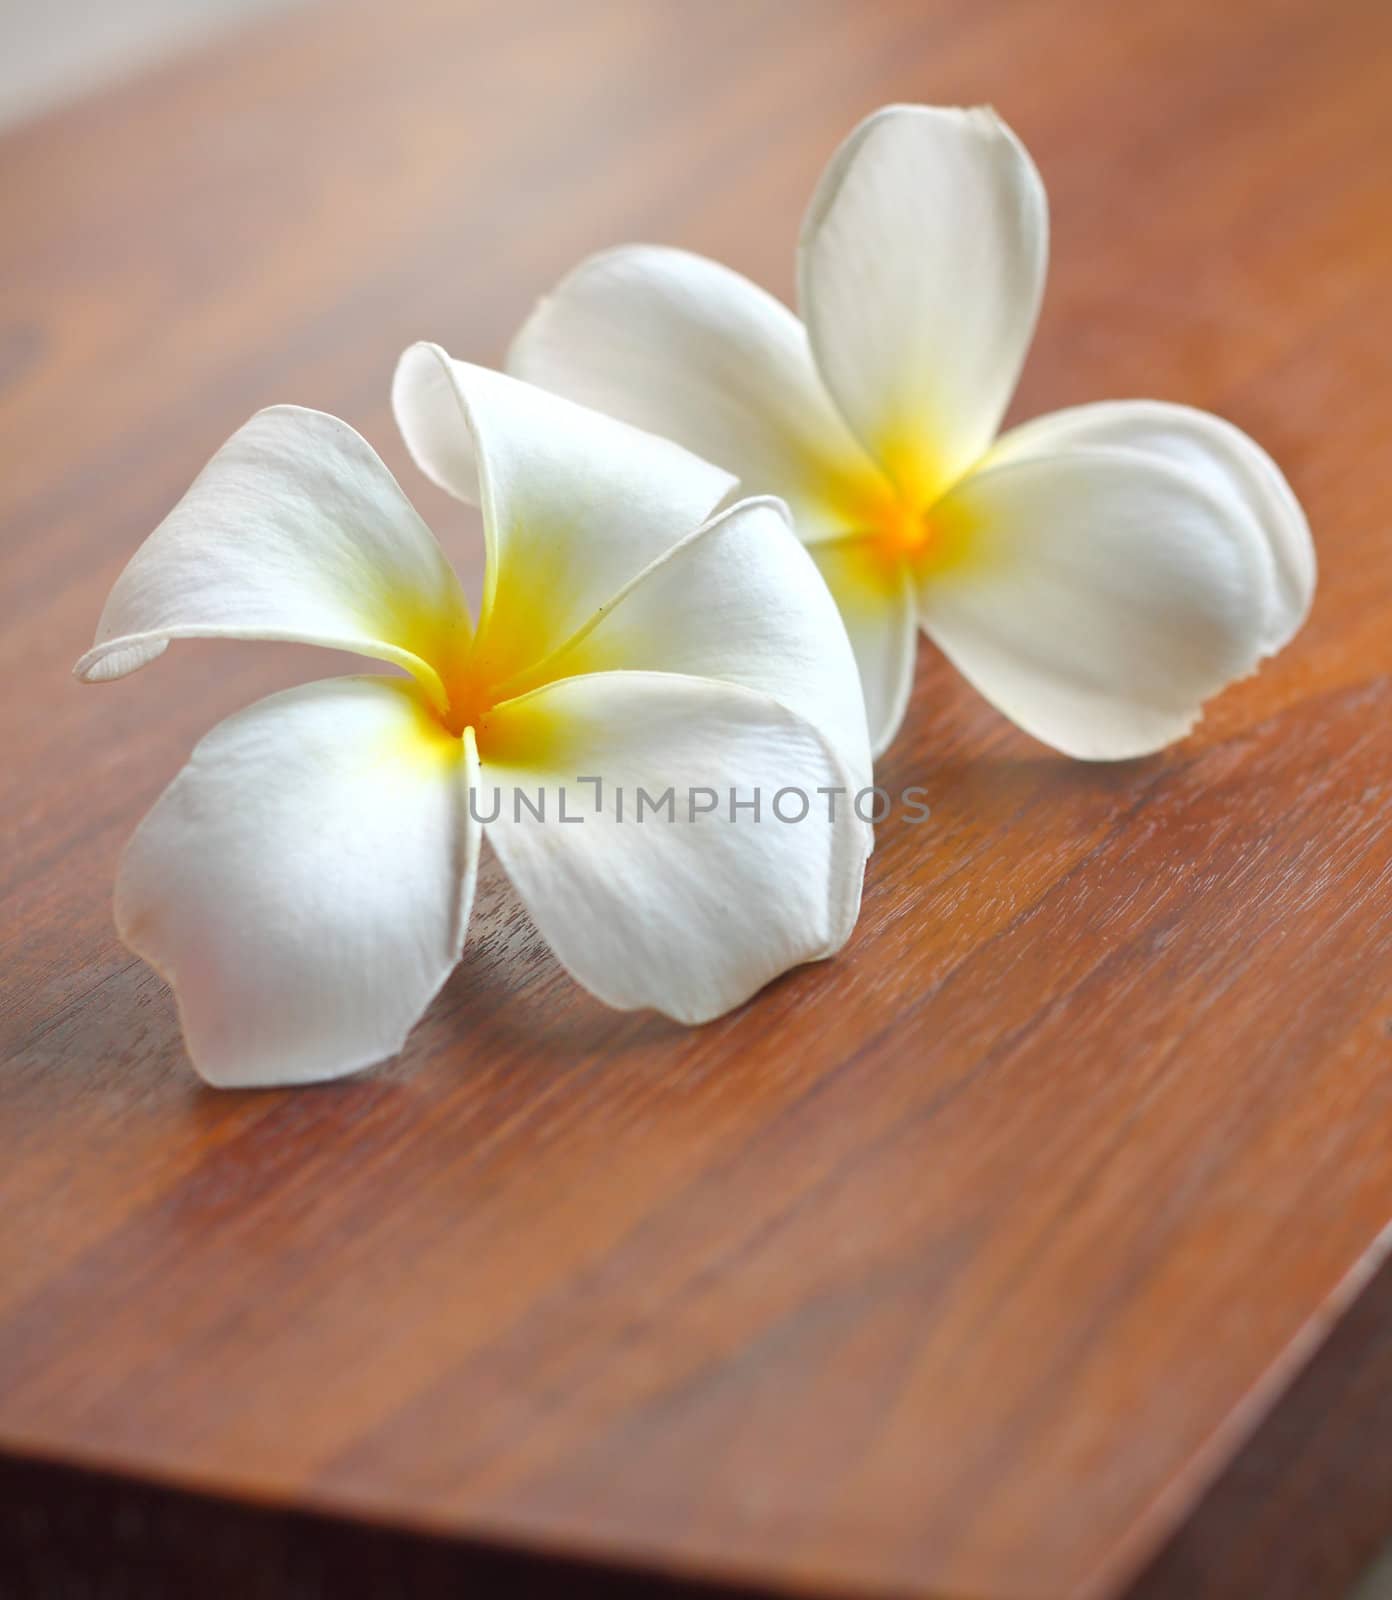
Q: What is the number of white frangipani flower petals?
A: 10